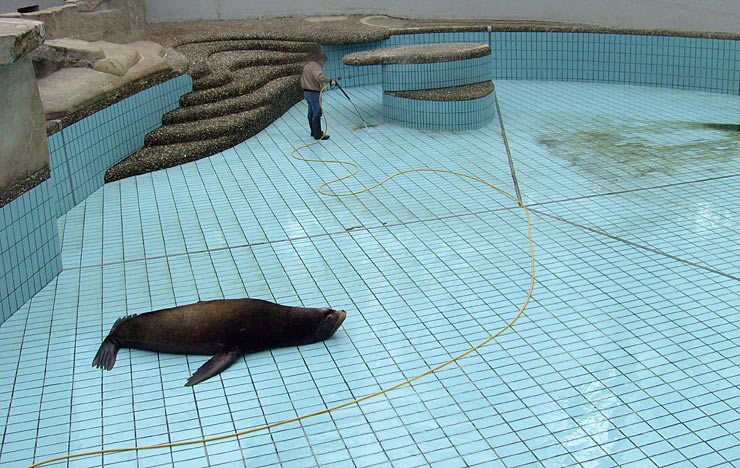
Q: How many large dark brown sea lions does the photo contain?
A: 1